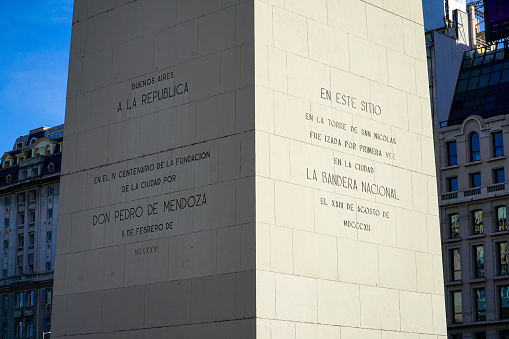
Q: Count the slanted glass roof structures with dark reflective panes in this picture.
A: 1